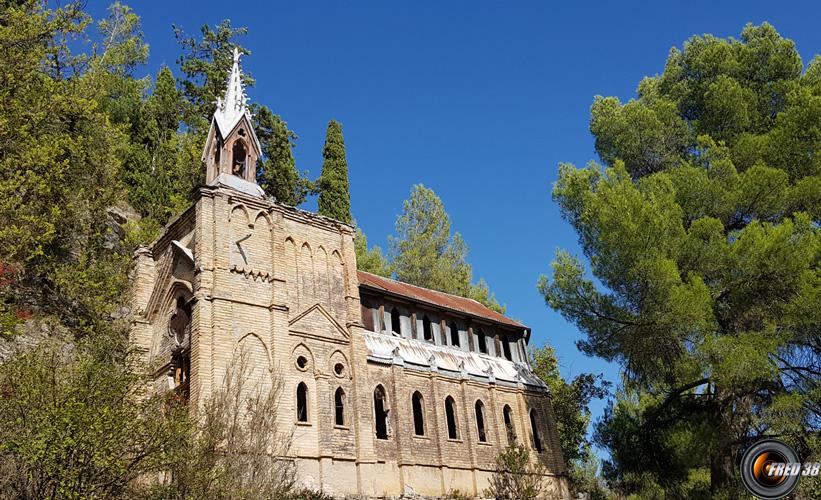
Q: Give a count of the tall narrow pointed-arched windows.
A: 13